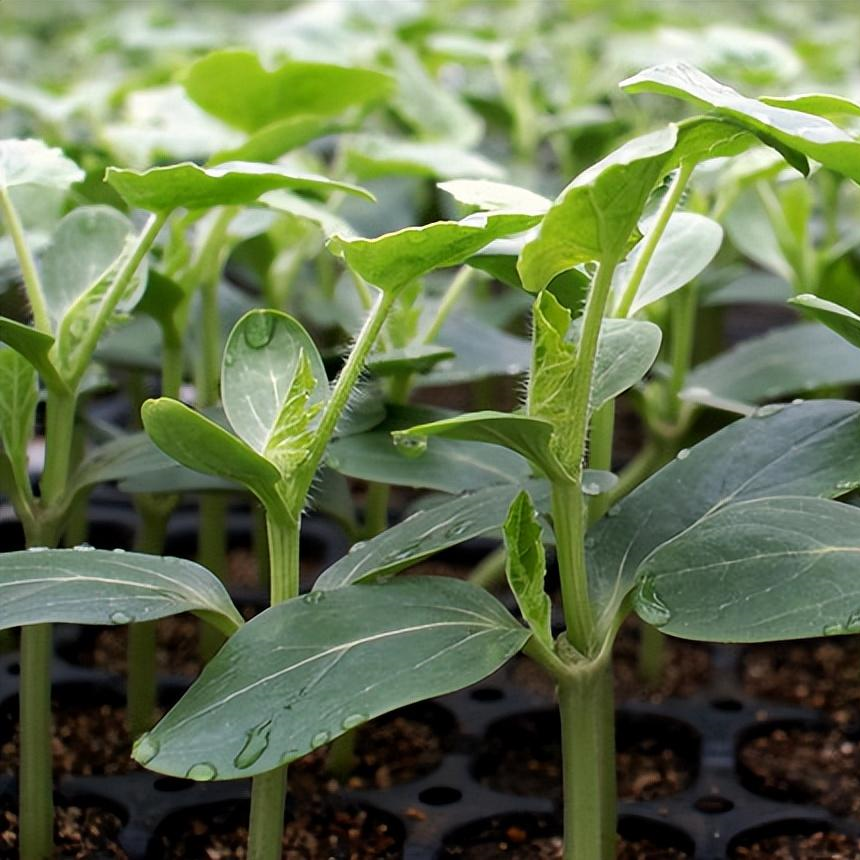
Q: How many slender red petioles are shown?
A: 0